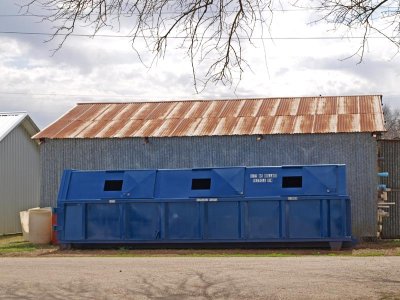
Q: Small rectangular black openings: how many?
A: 3